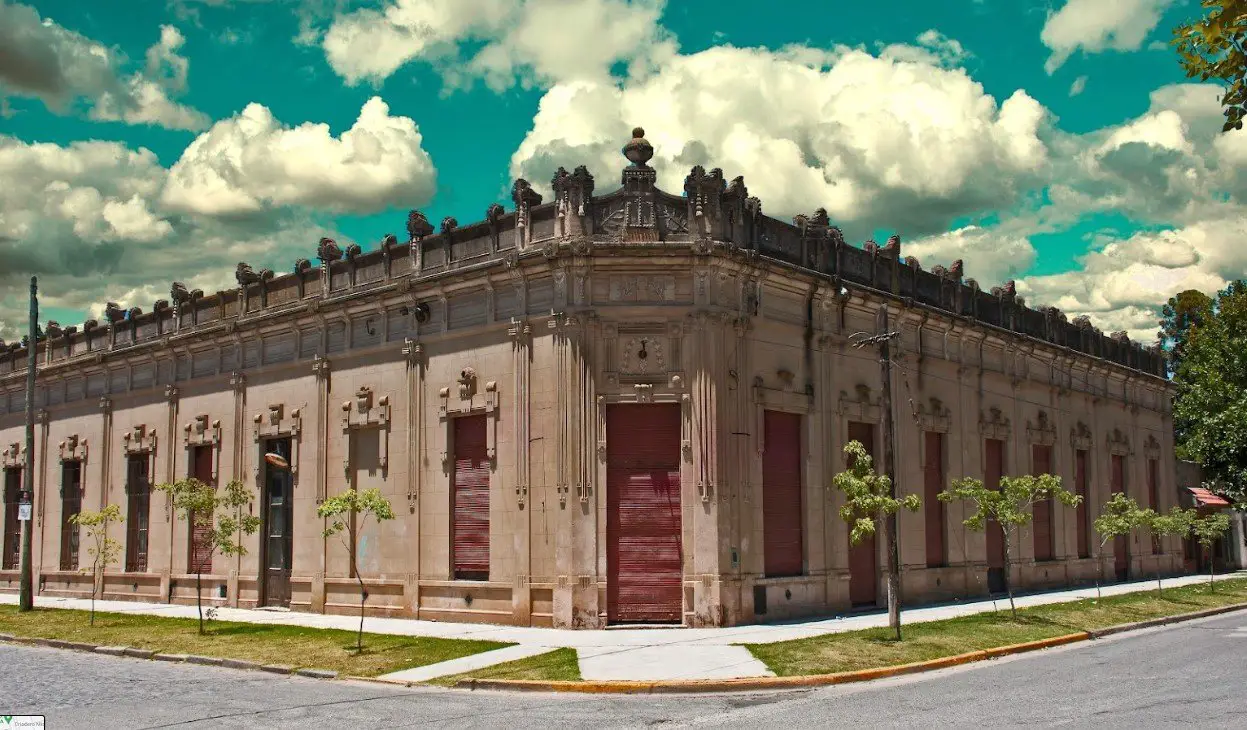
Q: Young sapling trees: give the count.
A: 8